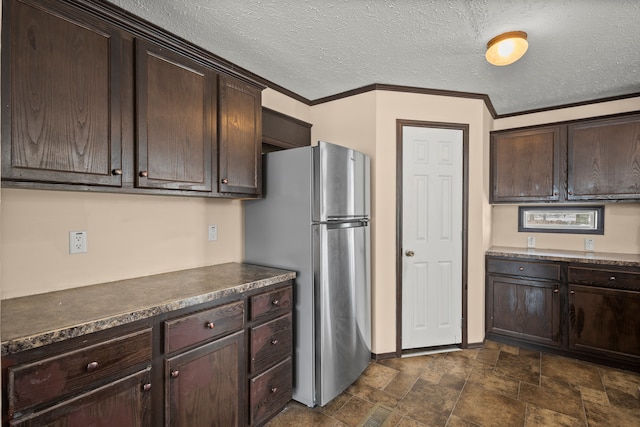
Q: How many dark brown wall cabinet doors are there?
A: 5